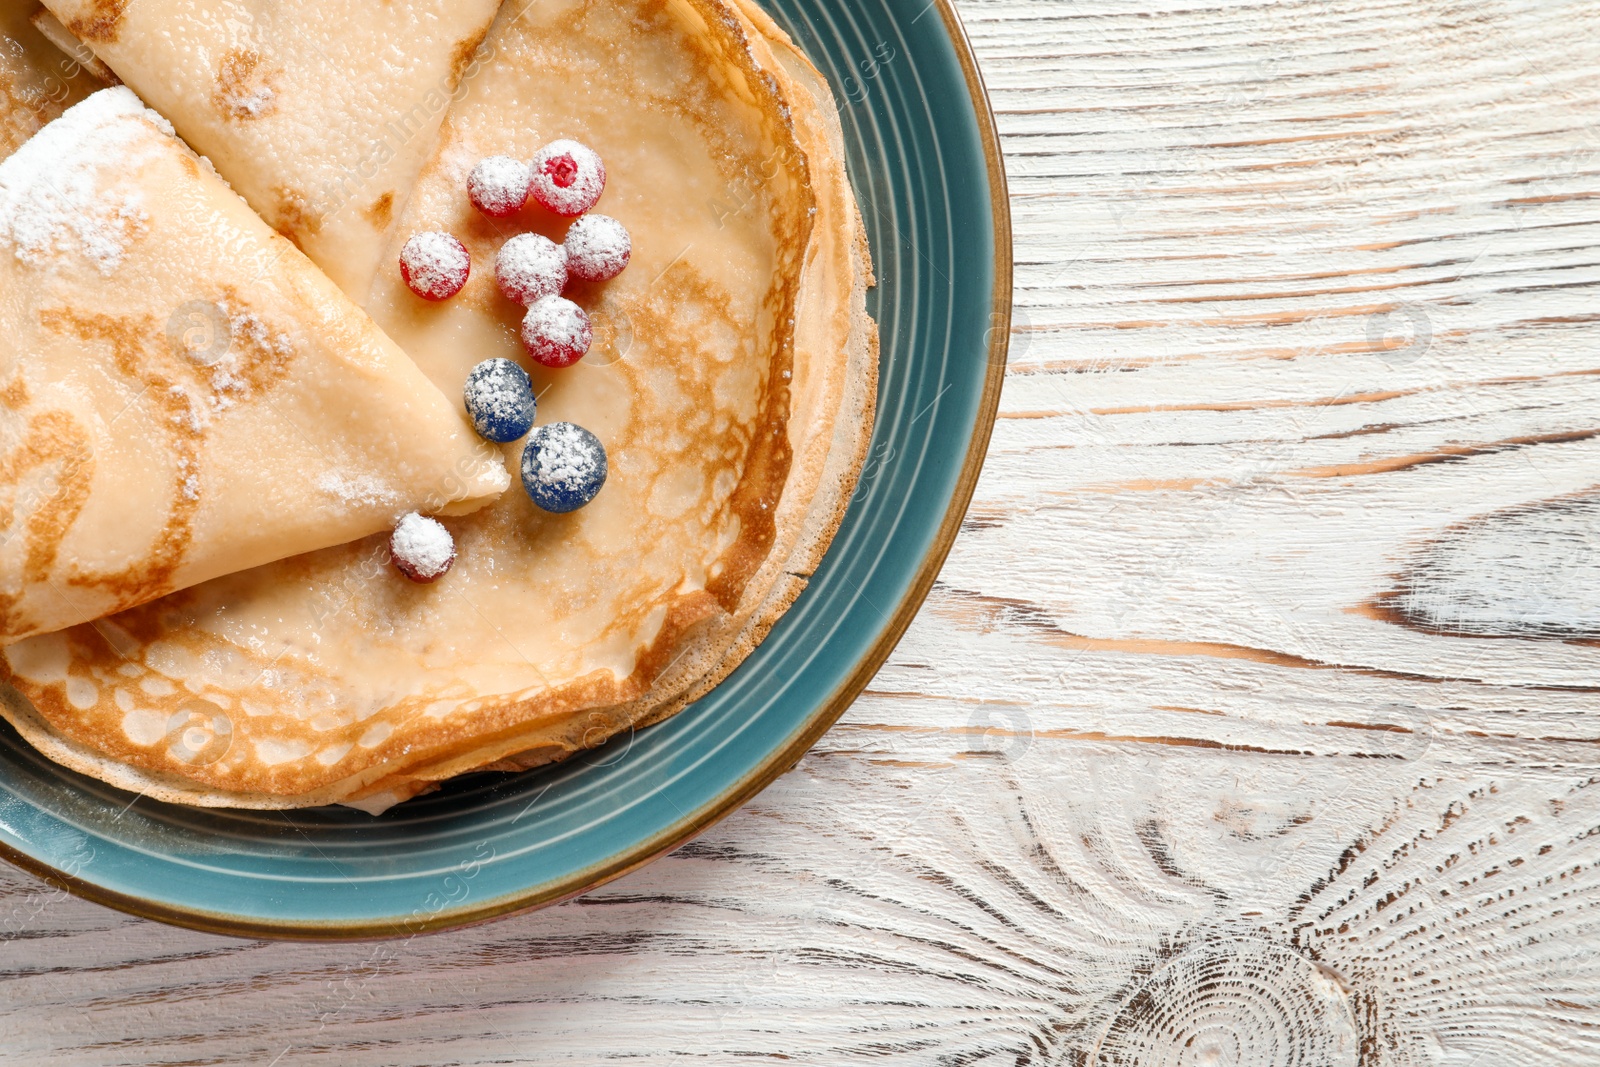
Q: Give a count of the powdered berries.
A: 9